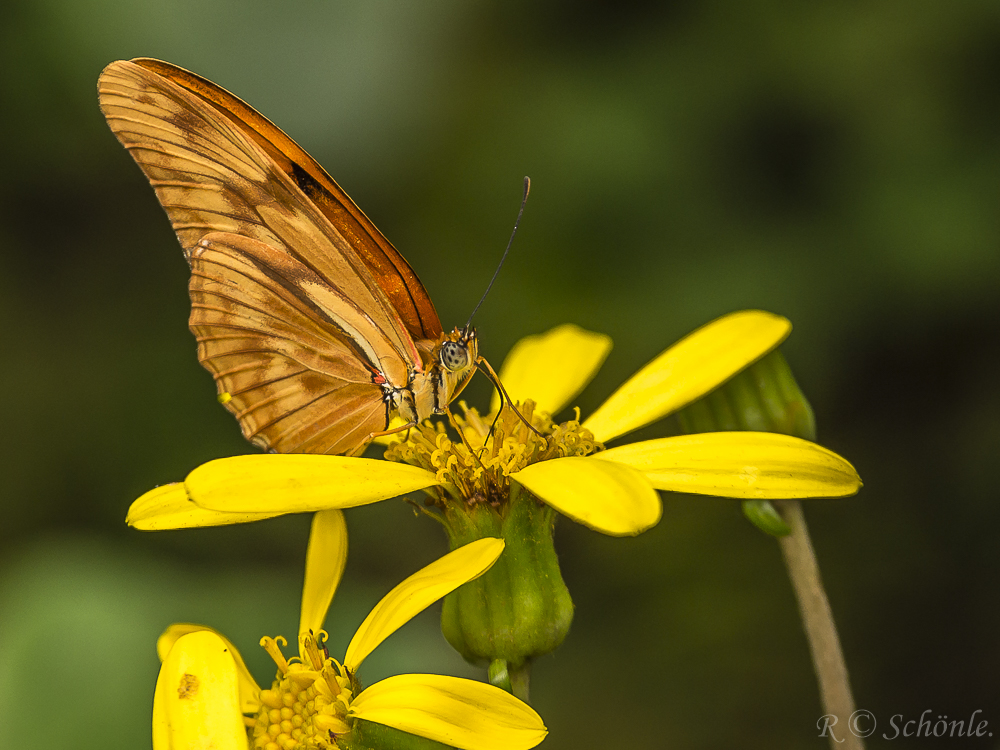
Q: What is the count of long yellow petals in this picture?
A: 11